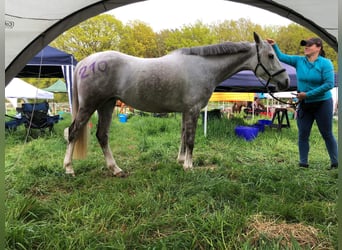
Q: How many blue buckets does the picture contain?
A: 4